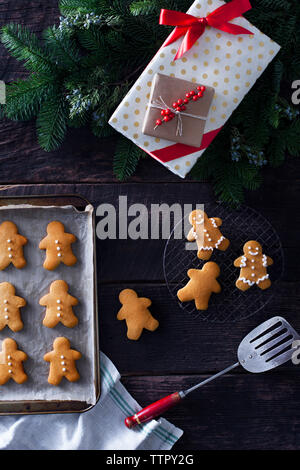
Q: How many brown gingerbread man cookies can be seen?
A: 10